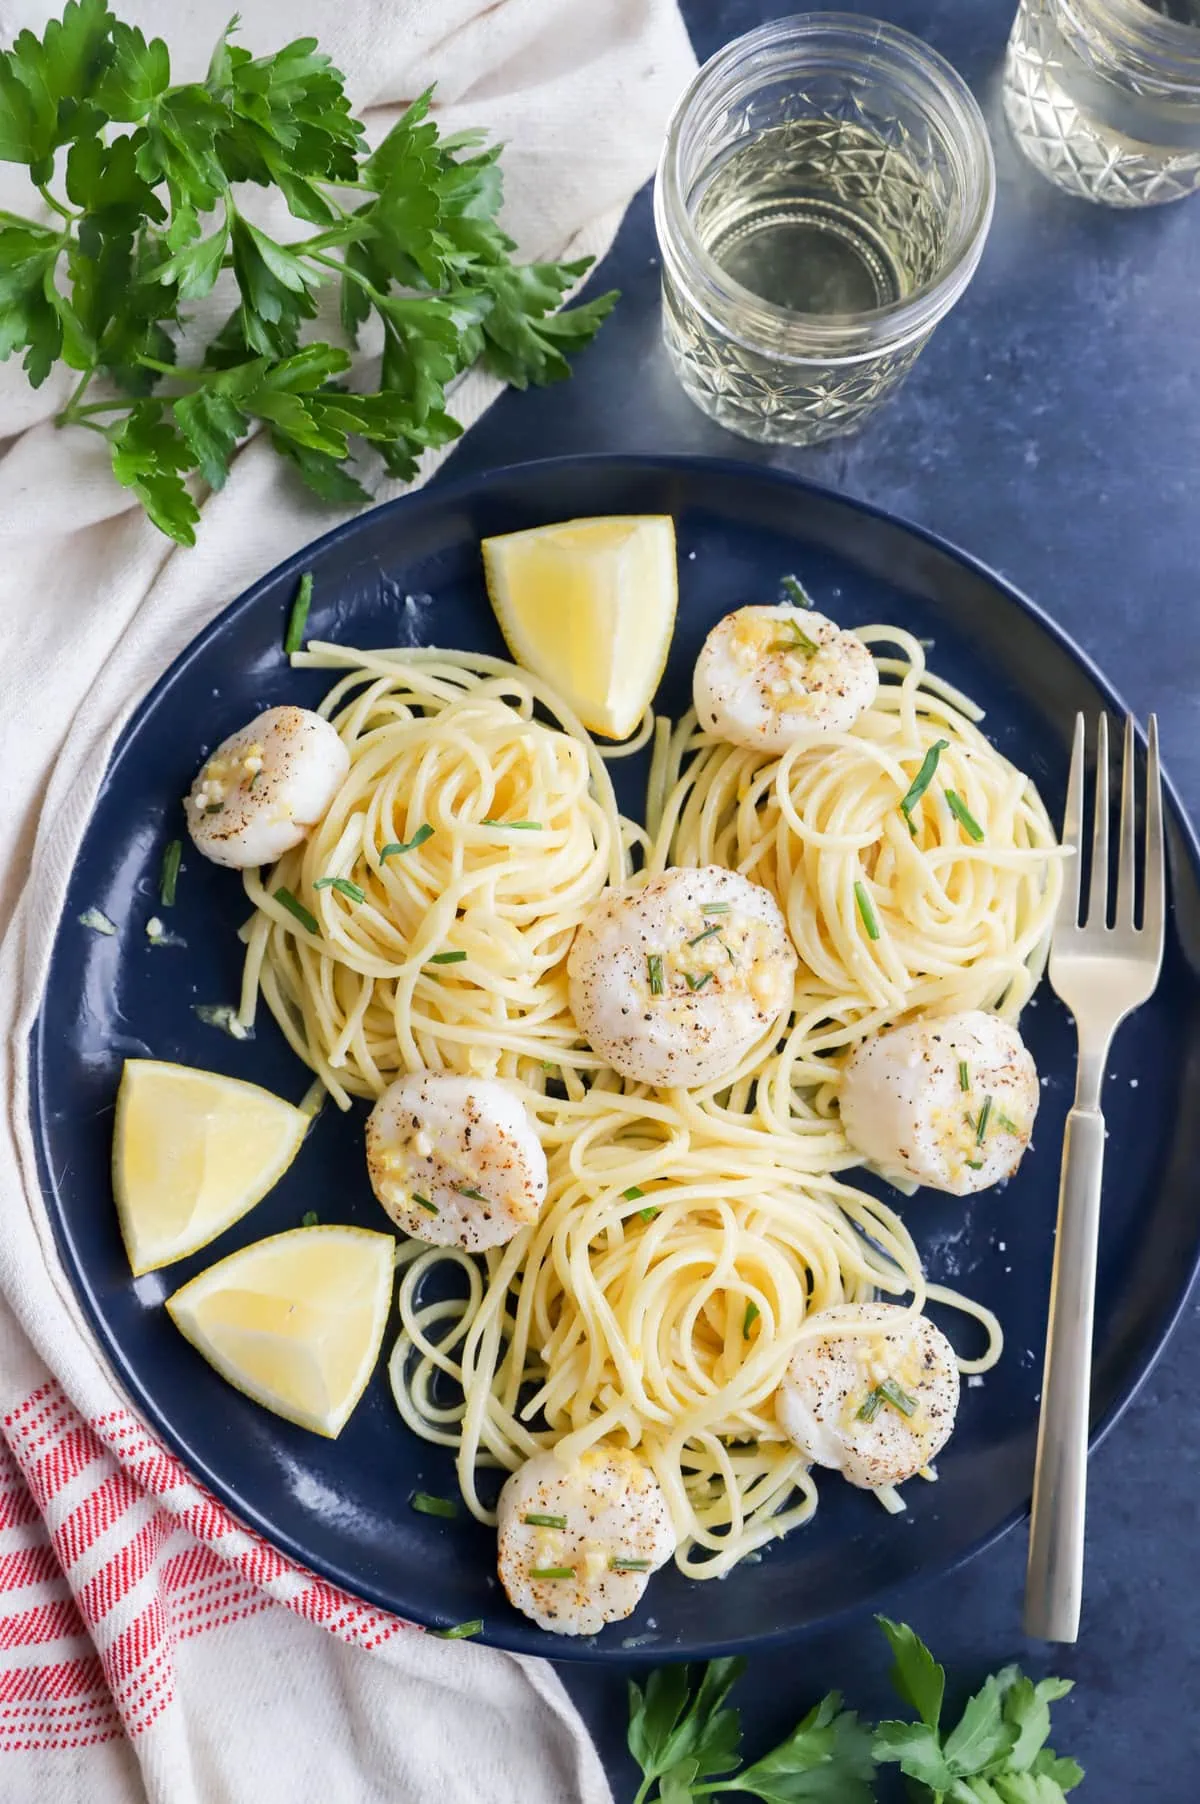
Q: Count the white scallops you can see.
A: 7